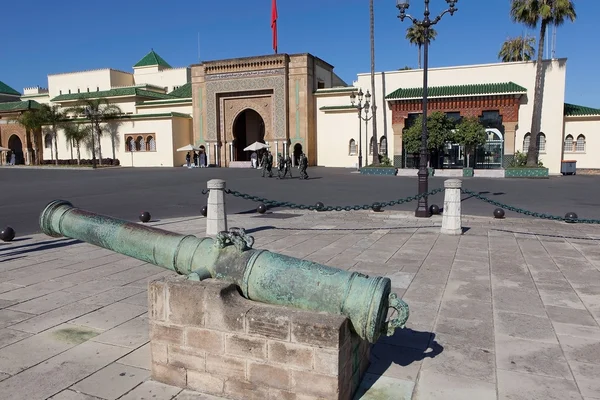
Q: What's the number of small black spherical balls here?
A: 9